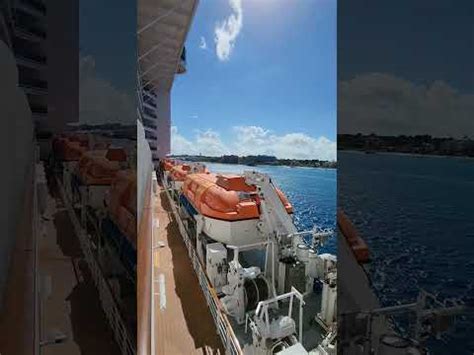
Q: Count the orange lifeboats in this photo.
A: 3